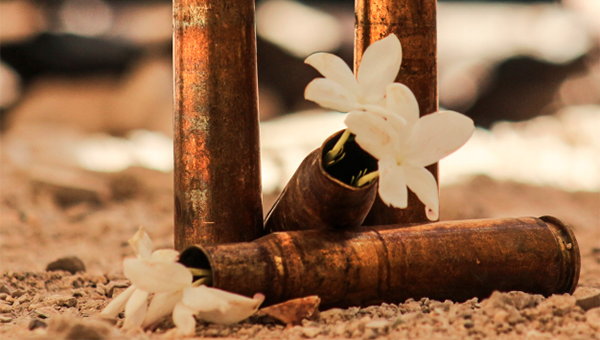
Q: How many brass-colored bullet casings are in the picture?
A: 4